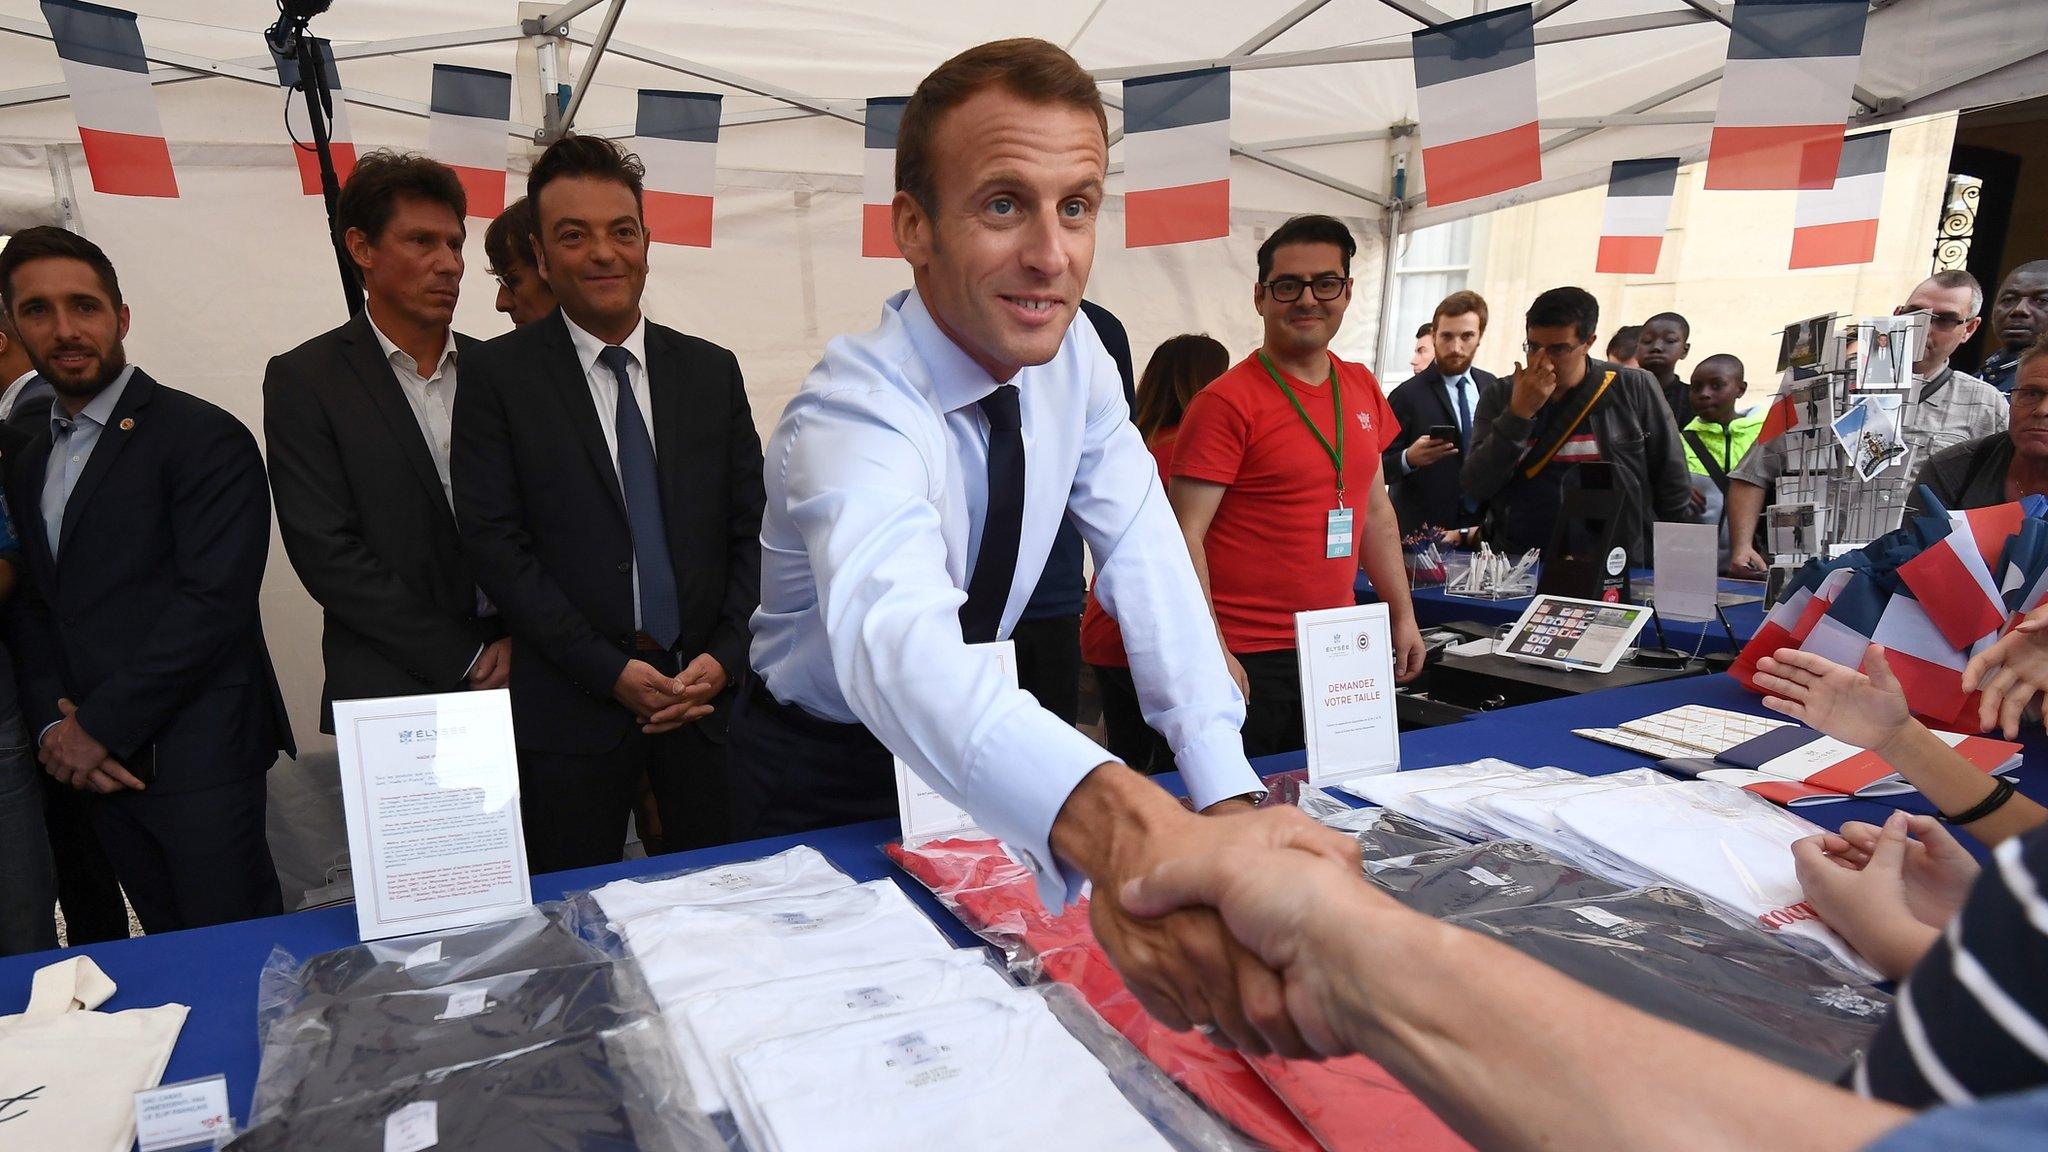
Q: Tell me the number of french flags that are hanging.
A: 10